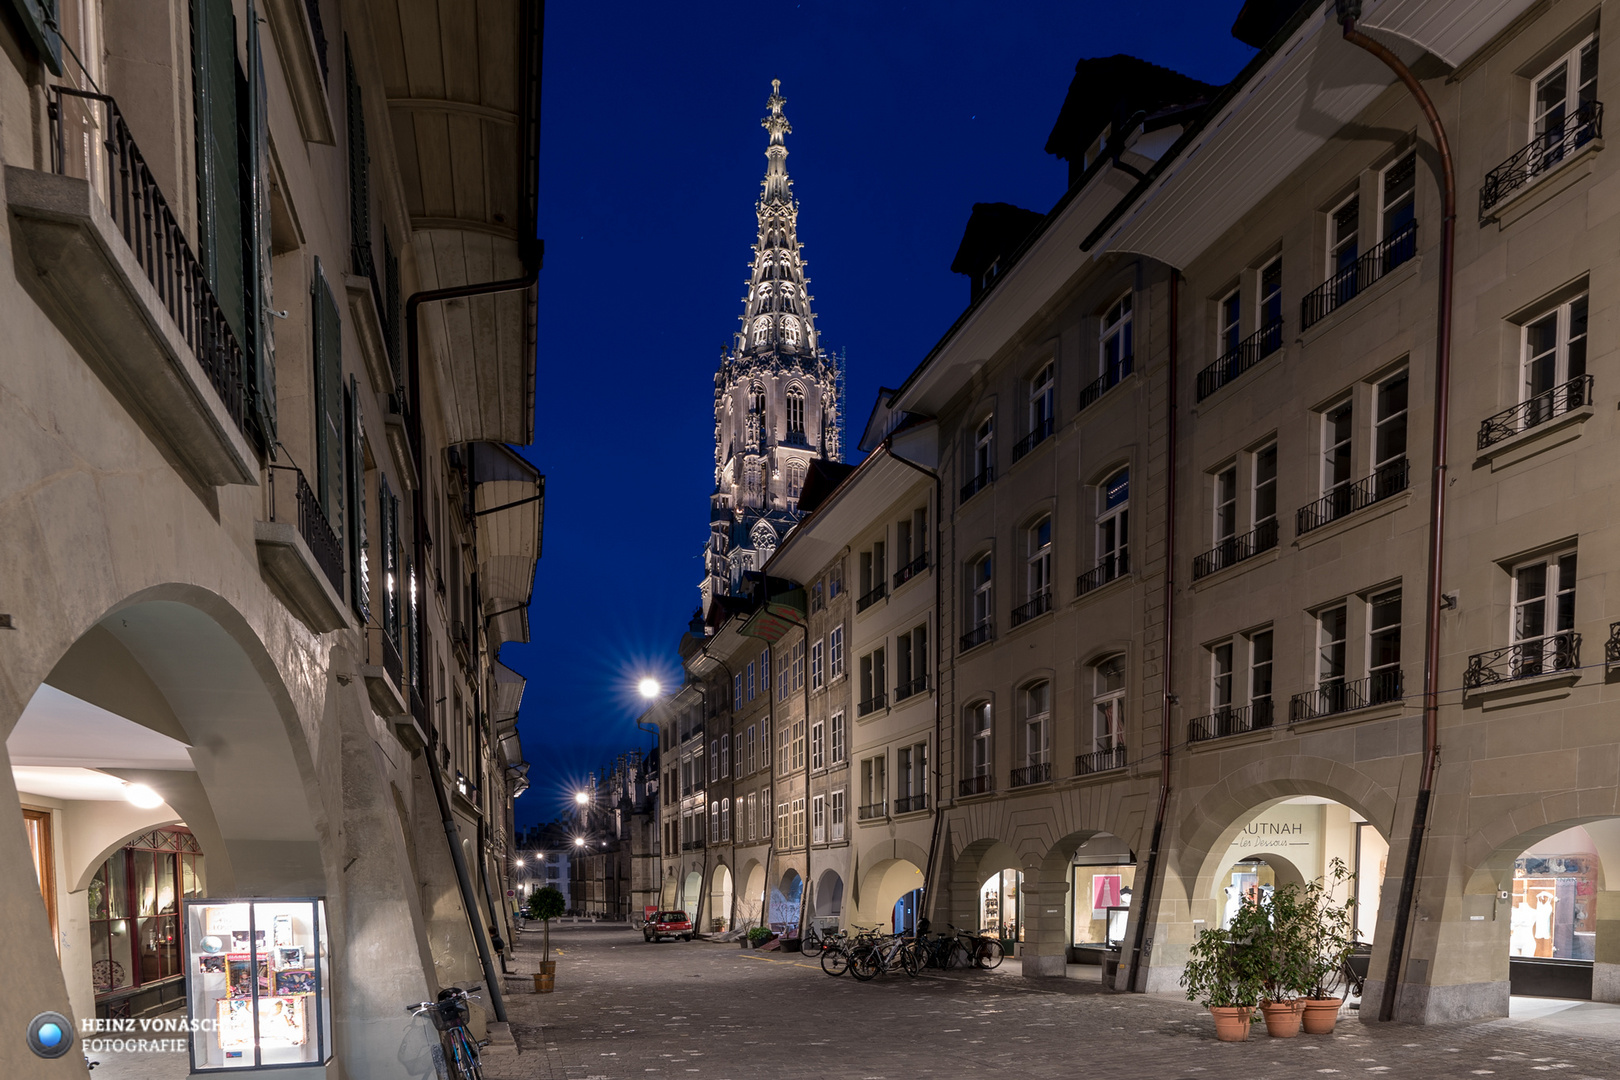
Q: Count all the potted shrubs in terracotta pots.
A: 3